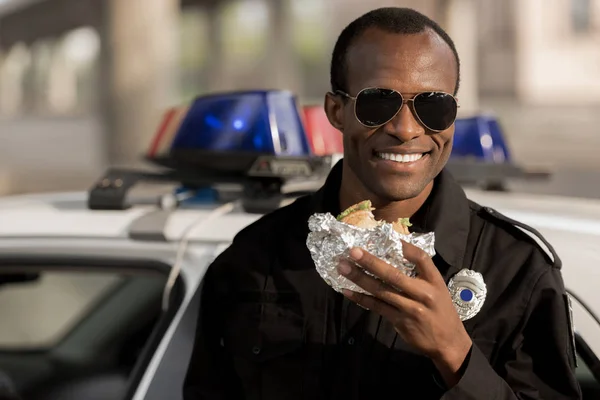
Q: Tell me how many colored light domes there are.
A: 4